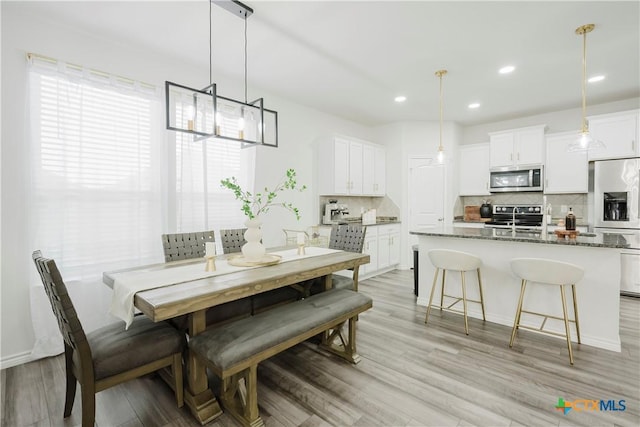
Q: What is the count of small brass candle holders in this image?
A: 2